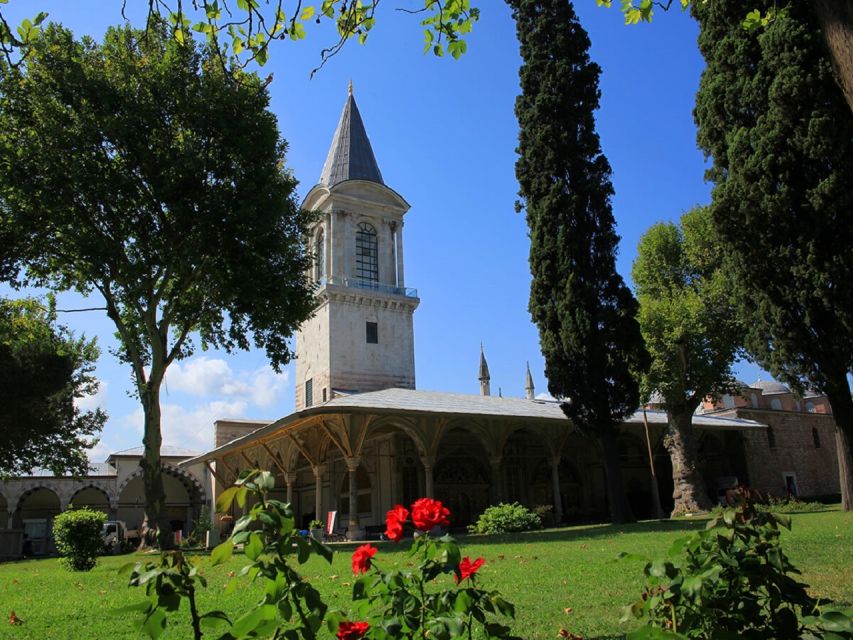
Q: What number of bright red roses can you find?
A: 5